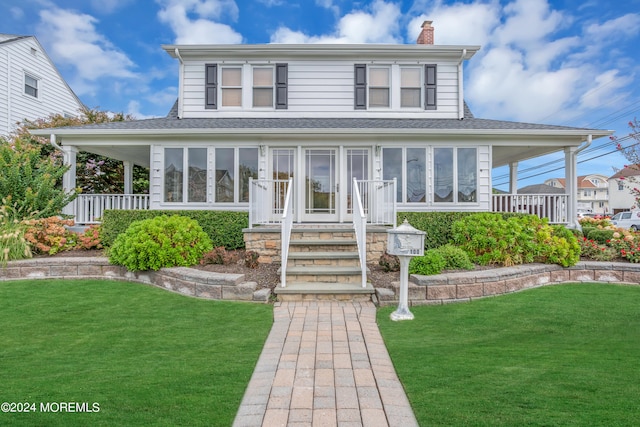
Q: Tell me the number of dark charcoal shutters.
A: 4